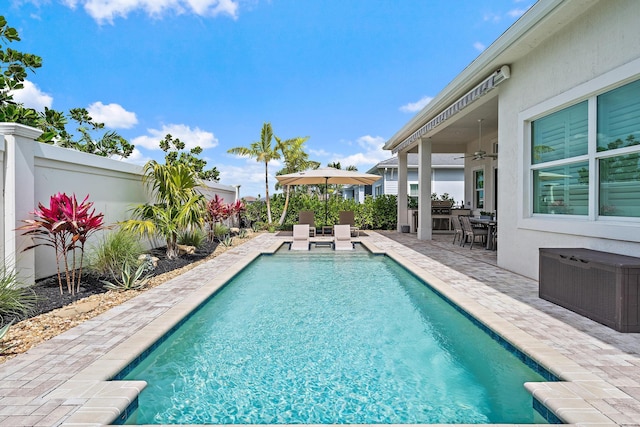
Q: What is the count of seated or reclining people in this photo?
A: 0